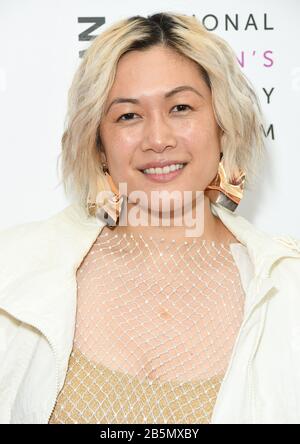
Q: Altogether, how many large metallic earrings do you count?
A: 2